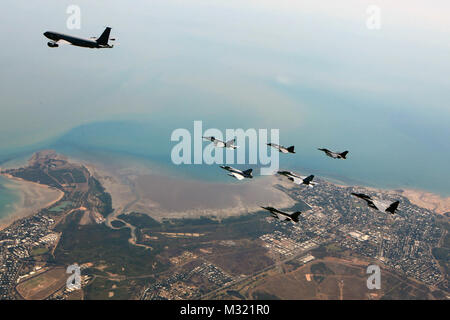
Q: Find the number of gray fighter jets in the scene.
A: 7